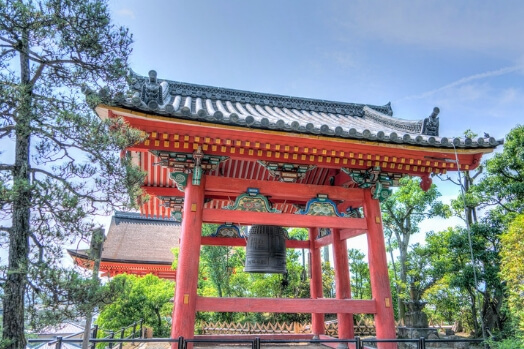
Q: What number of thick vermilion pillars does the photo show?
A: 4